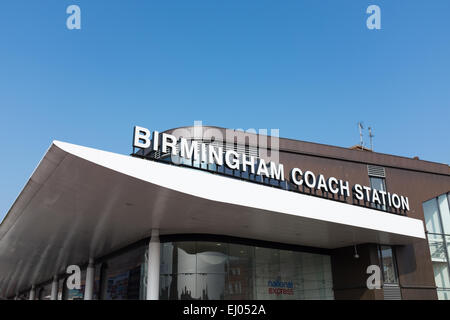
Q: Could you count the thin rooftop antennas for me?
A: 2